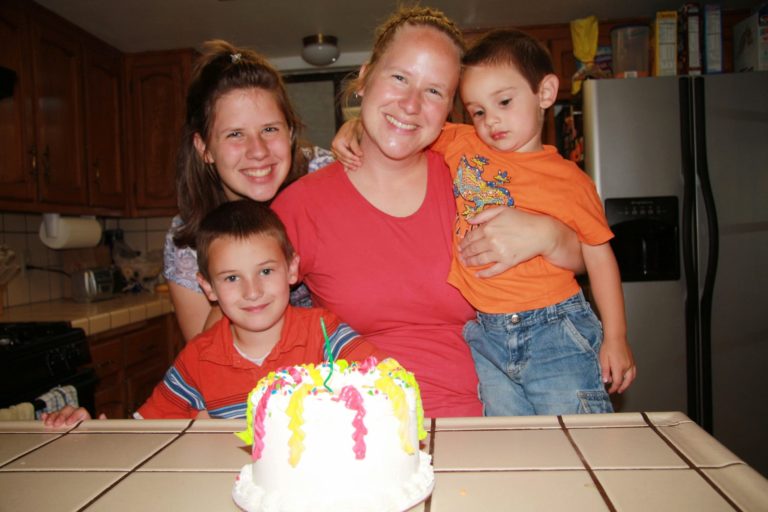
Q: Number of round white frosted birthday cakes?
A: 1